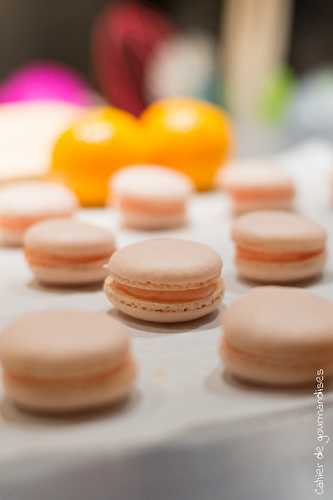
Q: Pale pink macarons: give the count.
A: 8